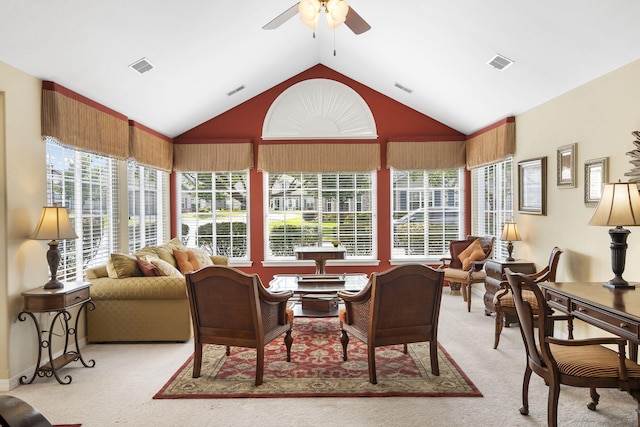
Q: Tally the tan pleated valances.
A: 6